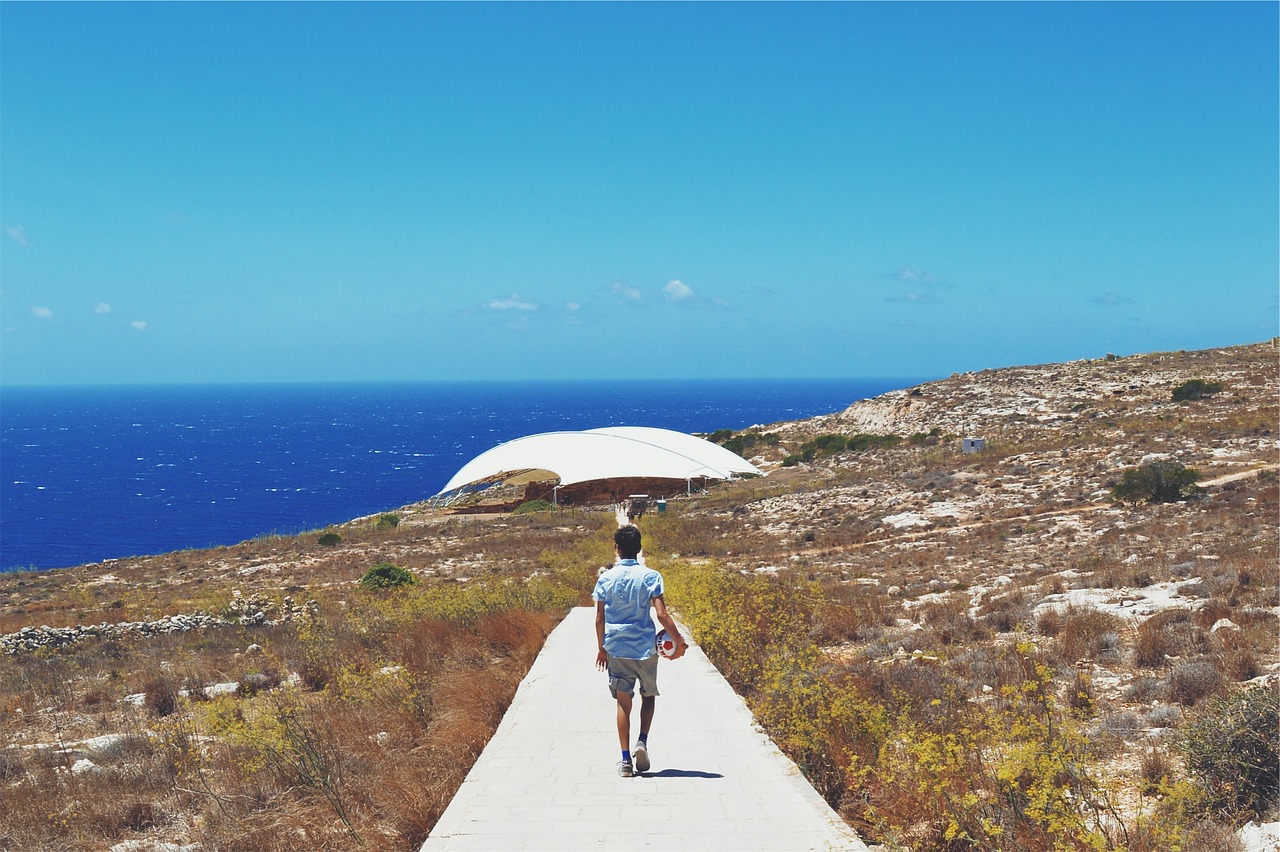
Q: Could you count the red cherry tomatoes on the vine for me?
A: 0